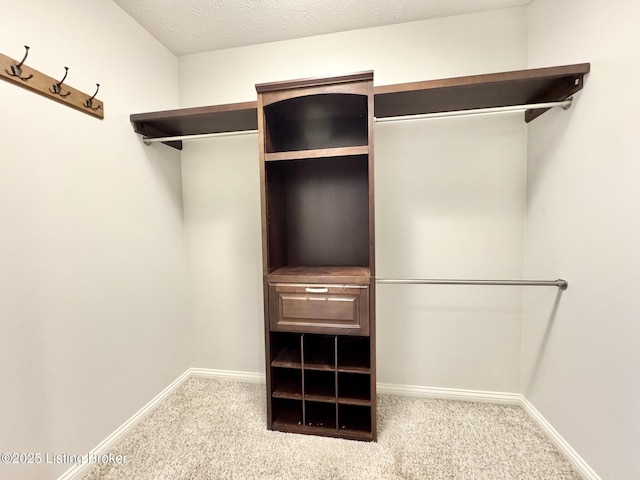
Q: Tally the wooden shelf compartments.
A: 11